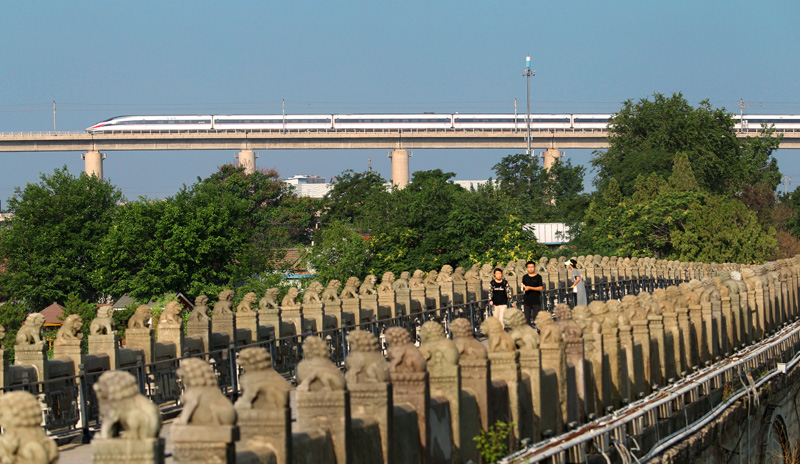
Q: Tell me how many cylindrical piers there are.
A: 4